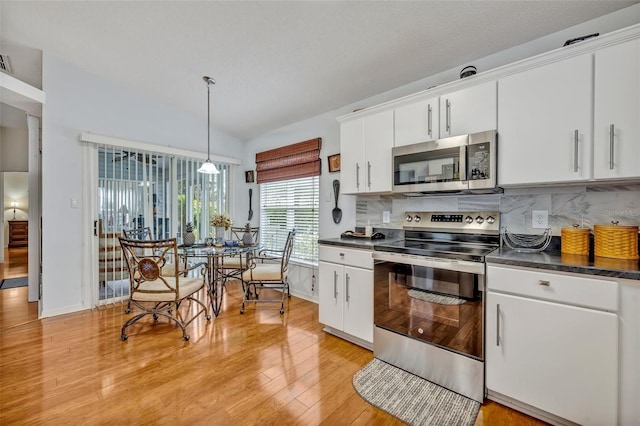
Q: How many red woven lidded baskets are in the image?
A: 0